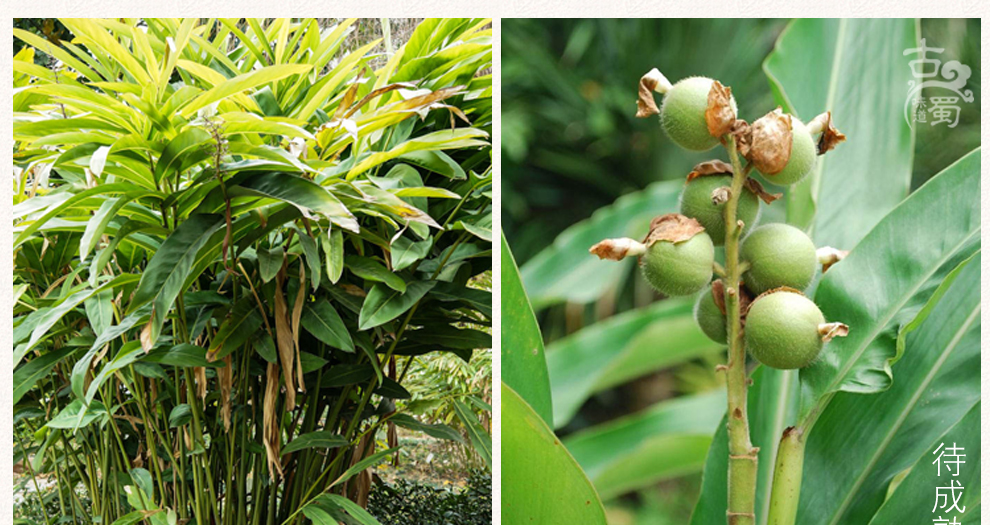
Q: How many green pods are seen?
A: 7